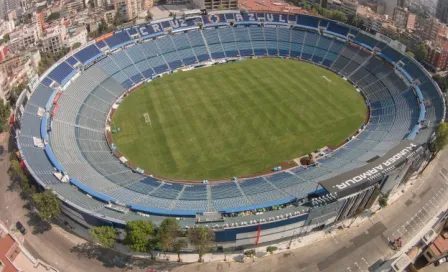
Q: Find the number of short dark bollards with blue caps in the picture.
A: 0